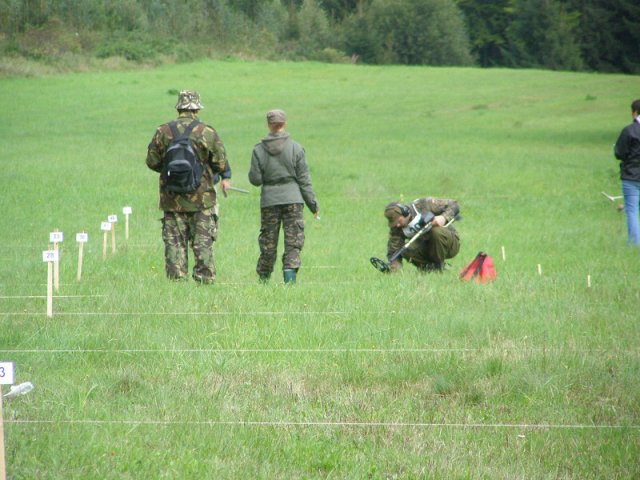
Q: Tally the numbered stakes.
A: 7